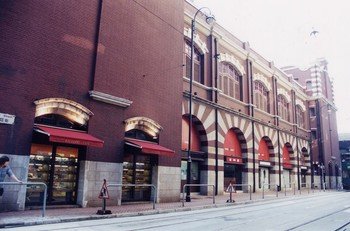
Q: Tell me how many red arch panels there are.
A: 4